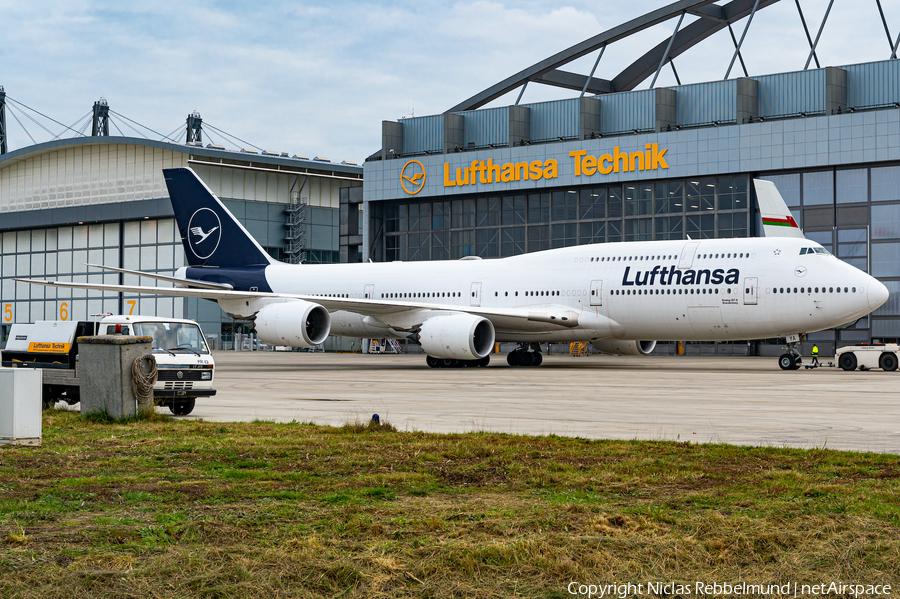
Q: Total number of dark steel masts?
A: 3